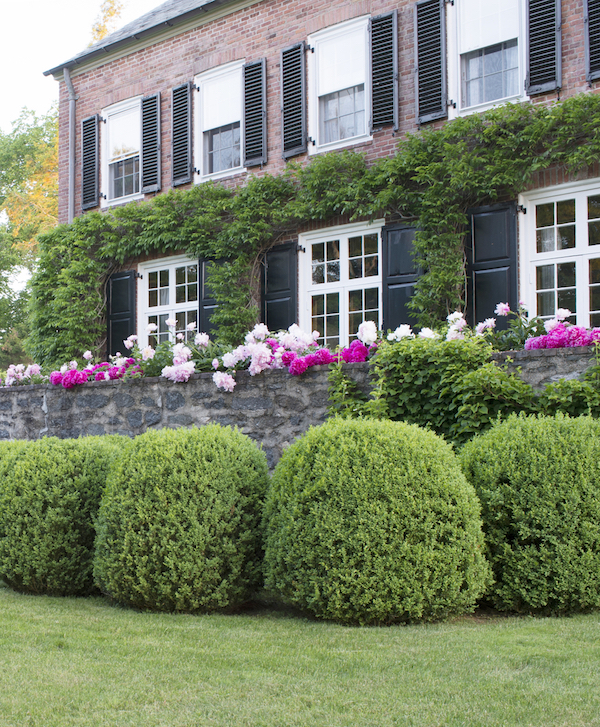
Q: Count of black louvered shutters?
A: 9